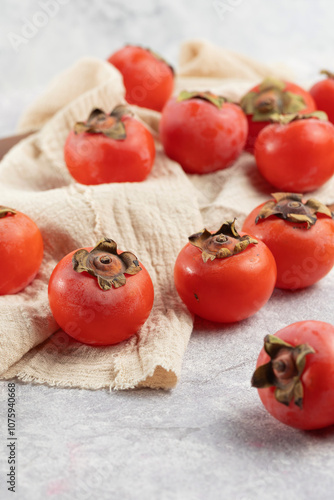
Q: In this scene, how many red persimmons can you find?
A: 11